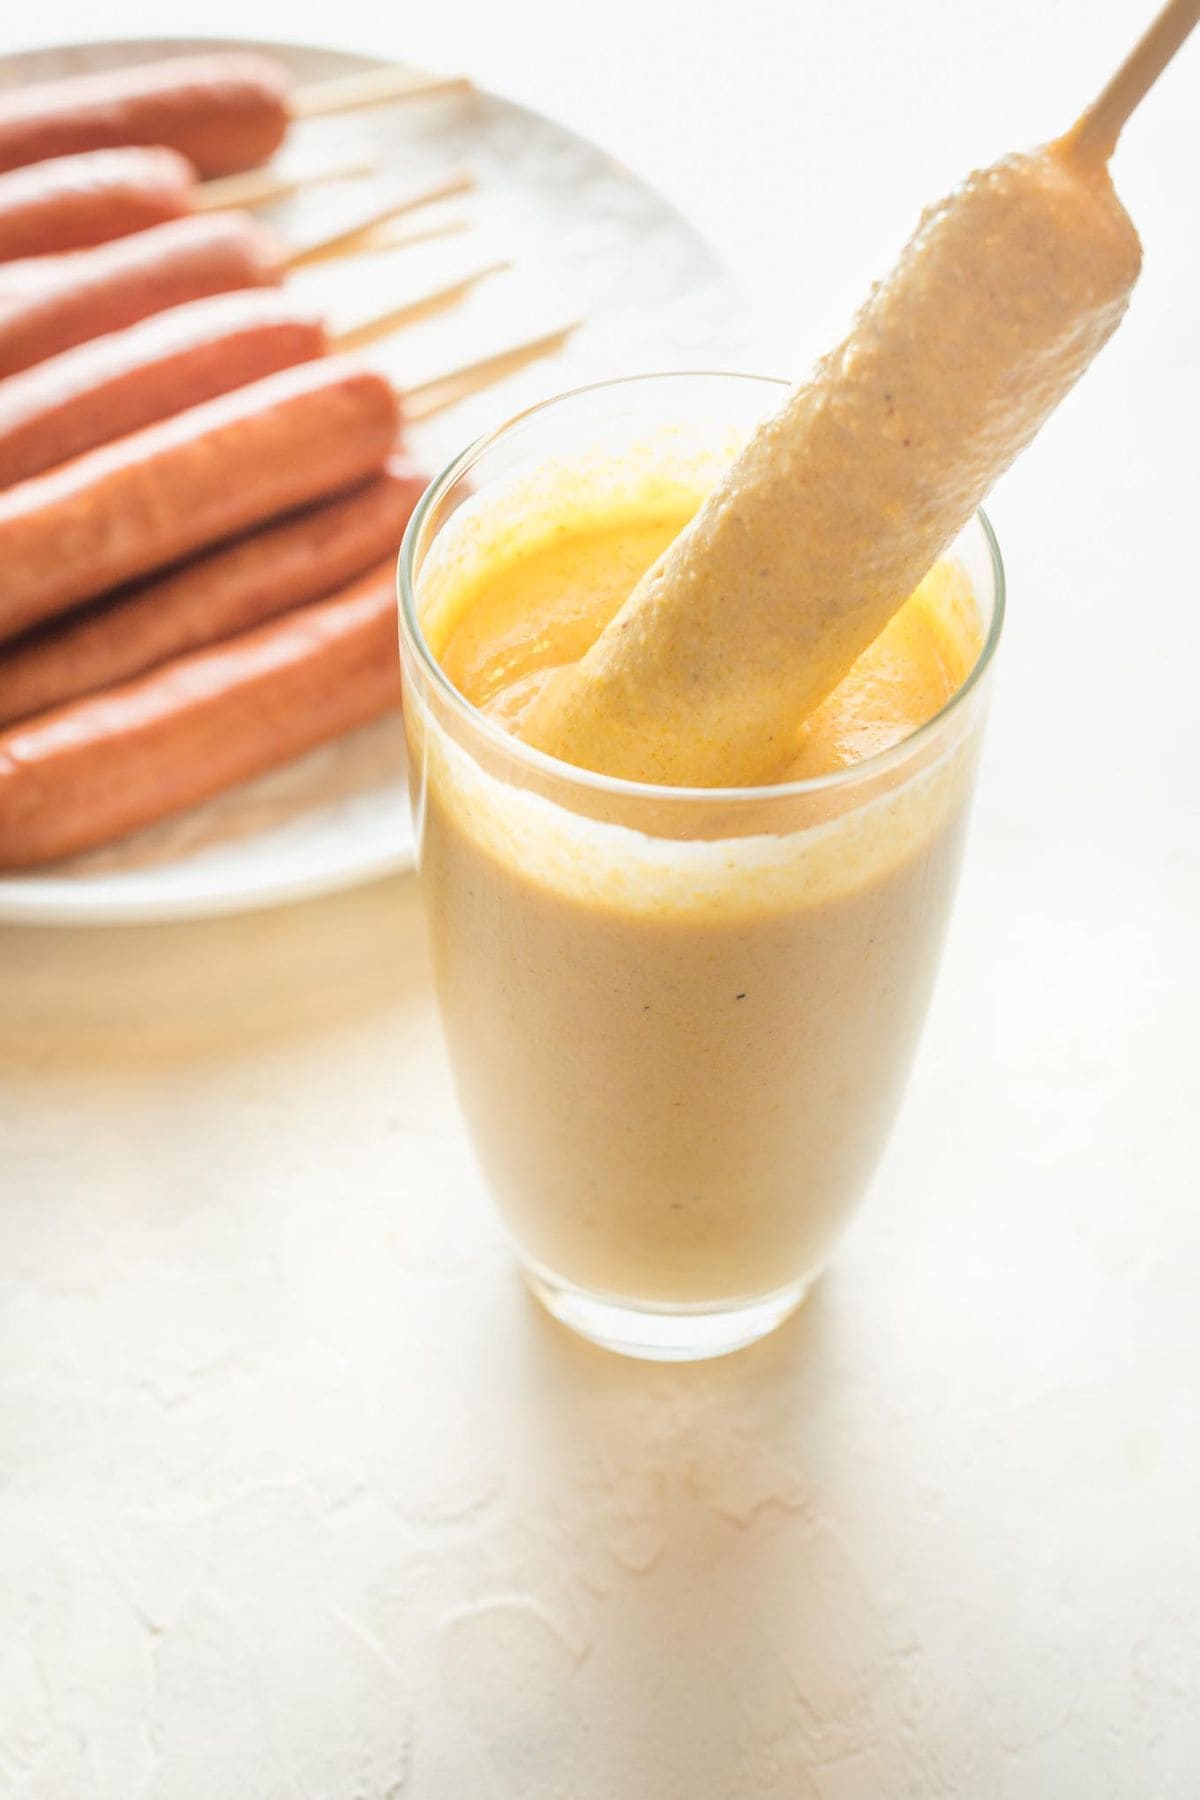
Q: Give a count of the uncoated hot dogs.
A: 7